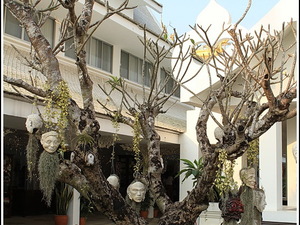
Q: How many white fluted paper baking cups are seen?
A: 0